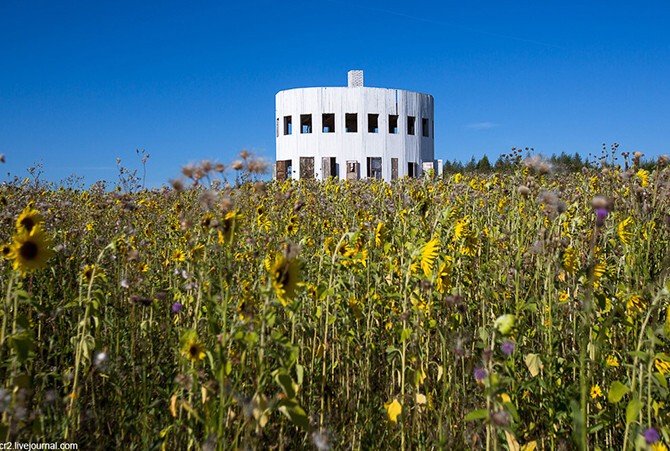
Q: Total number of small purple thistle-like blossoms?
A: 5